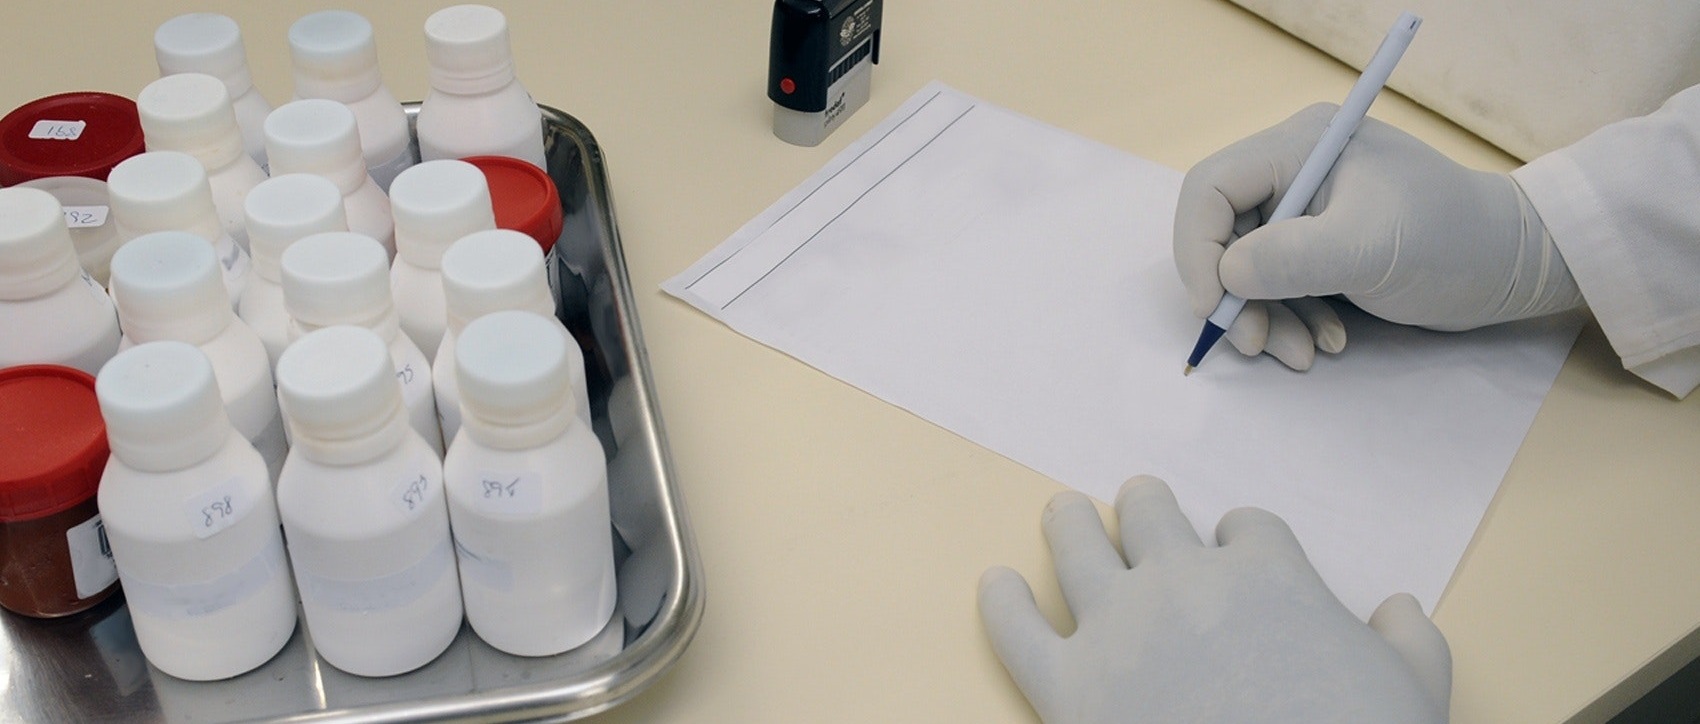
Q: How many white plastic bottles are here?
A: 15